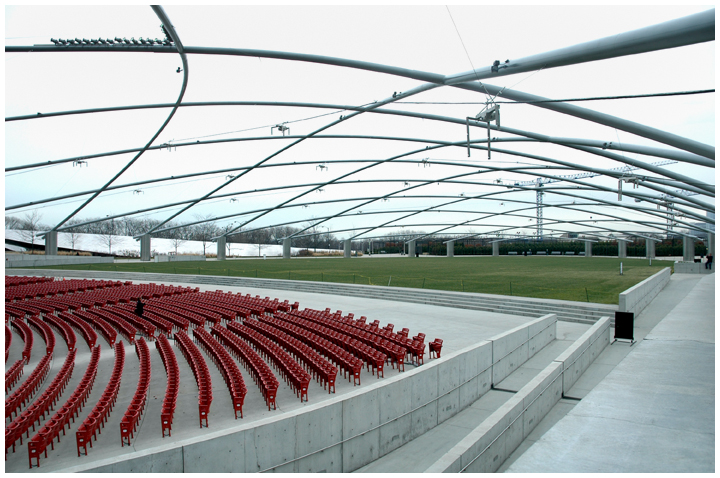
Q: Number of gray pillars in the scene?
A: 13